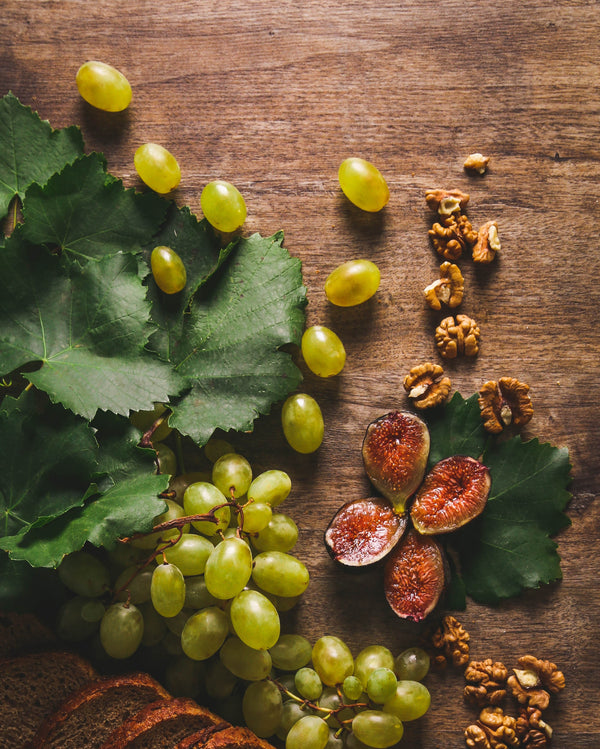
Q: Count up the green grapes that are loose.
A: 8